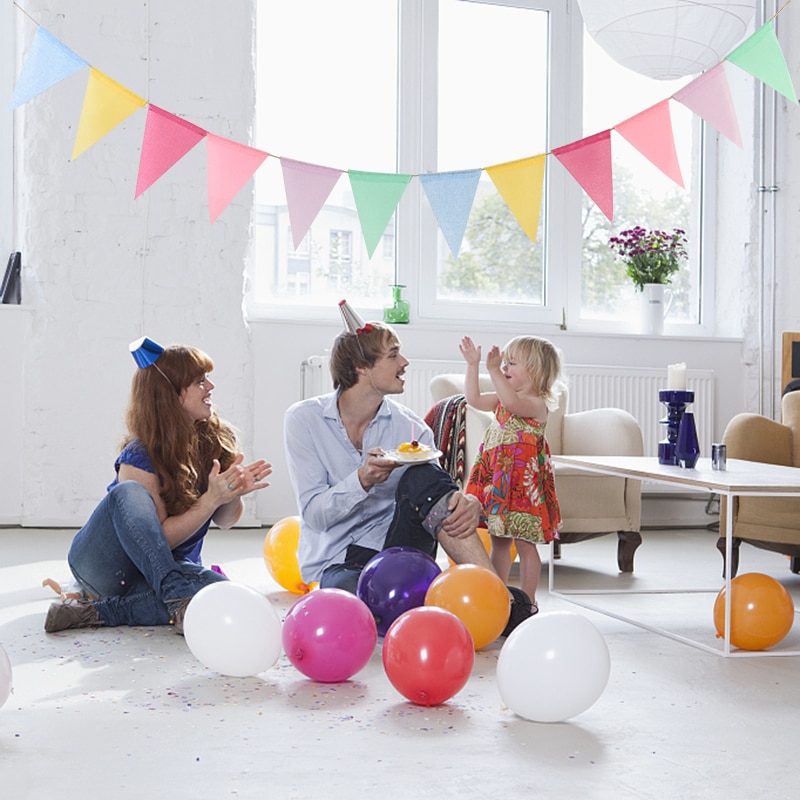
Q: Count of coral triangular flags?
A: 2